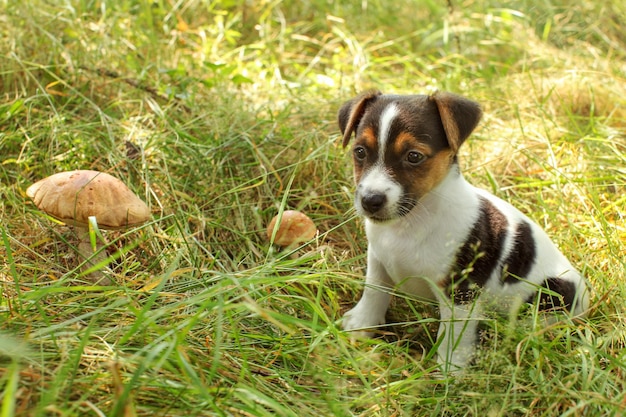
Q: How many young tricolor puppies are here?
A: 1